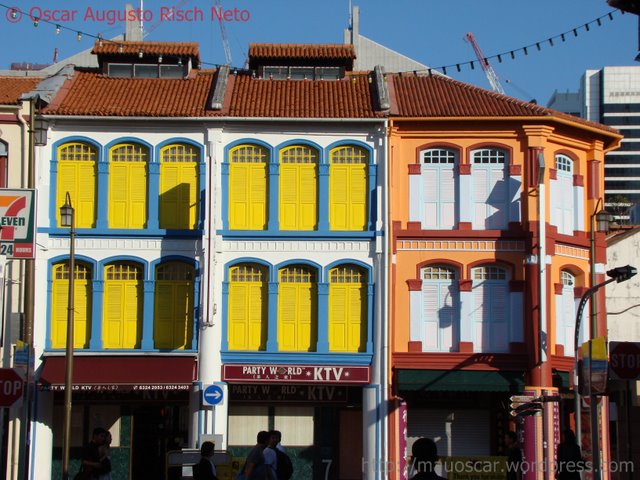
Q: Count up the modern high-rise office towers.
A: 1